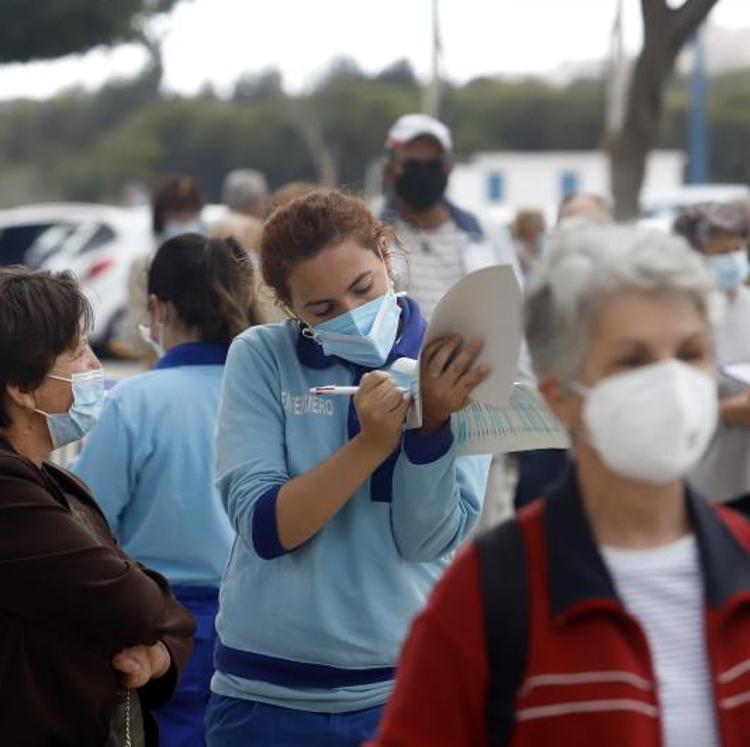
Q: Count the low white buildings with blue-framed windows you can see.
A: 1